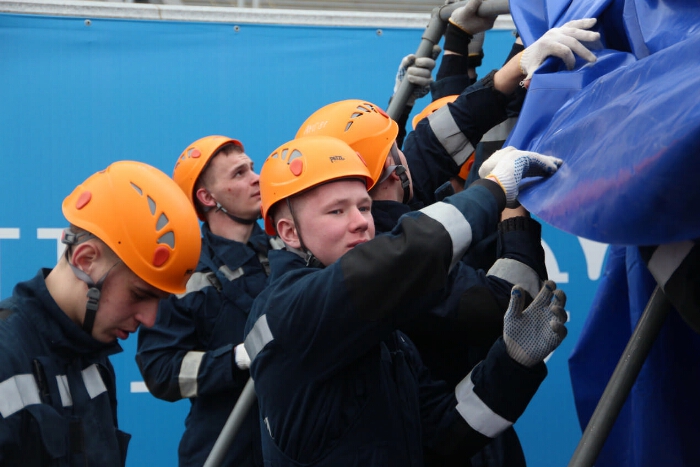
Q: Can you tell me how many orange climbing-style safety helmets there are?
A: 5